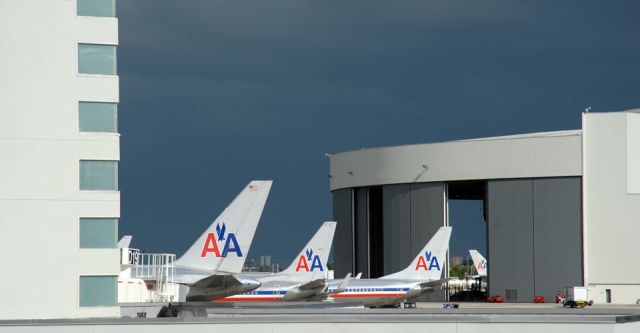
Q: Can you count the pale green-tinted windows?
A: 6